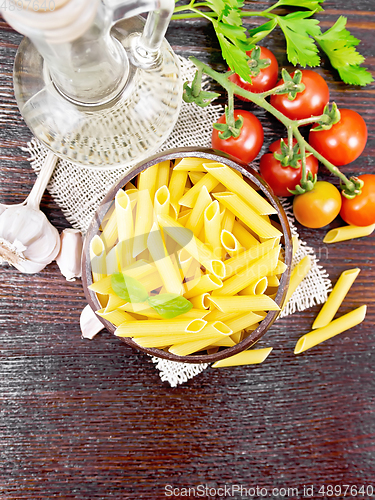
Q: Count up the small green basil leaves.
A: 2